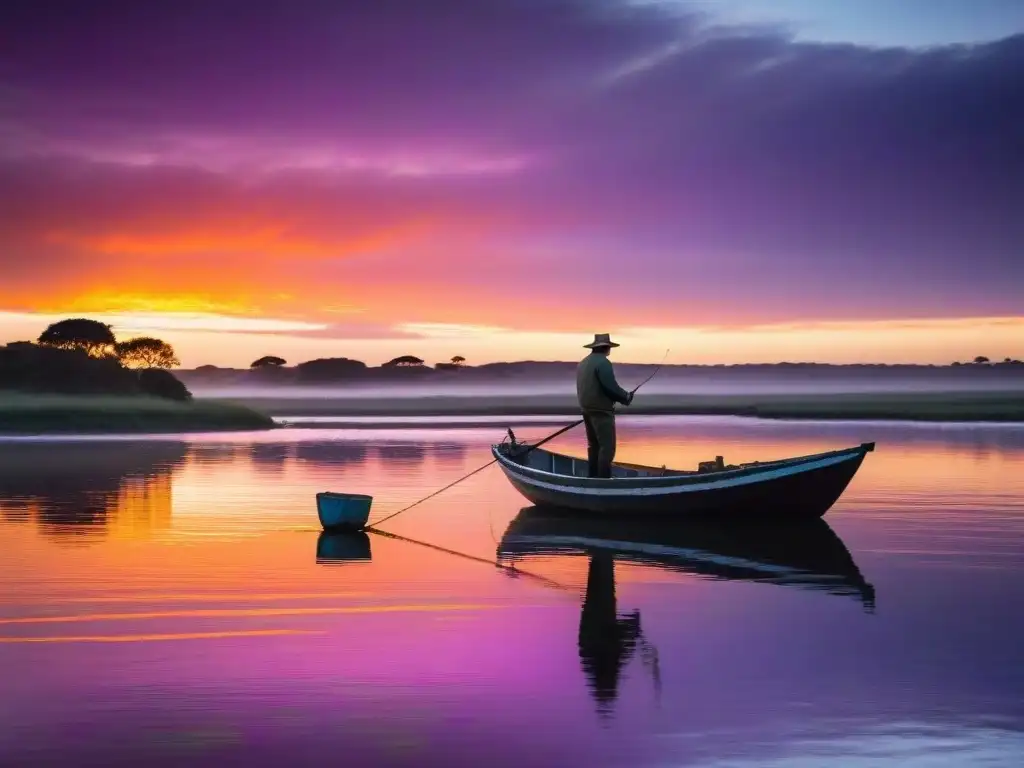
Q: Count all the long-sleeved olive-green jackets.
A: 1